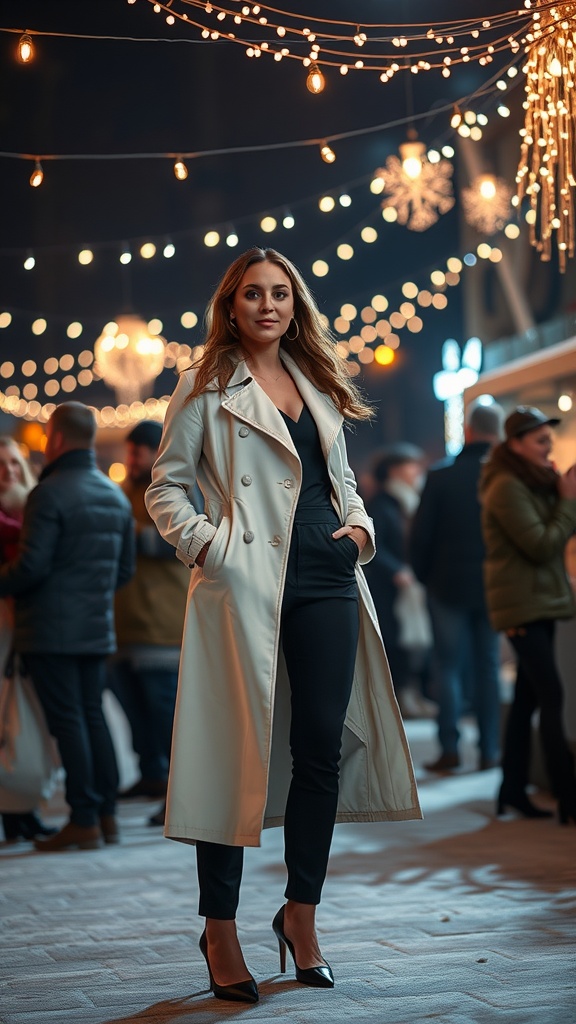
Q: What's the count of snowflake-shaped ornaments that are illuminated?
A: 2